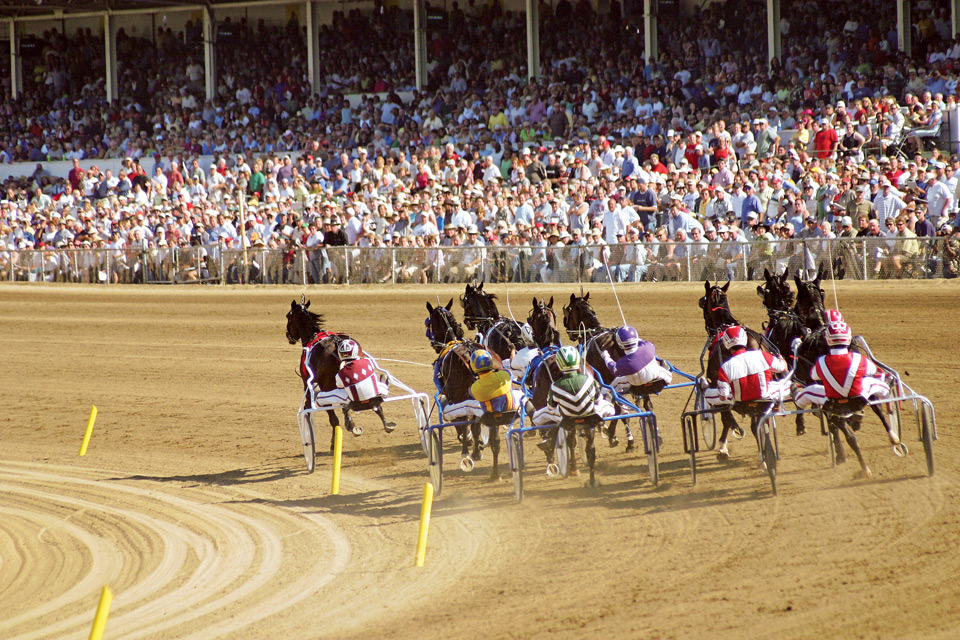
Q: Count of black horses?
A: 8